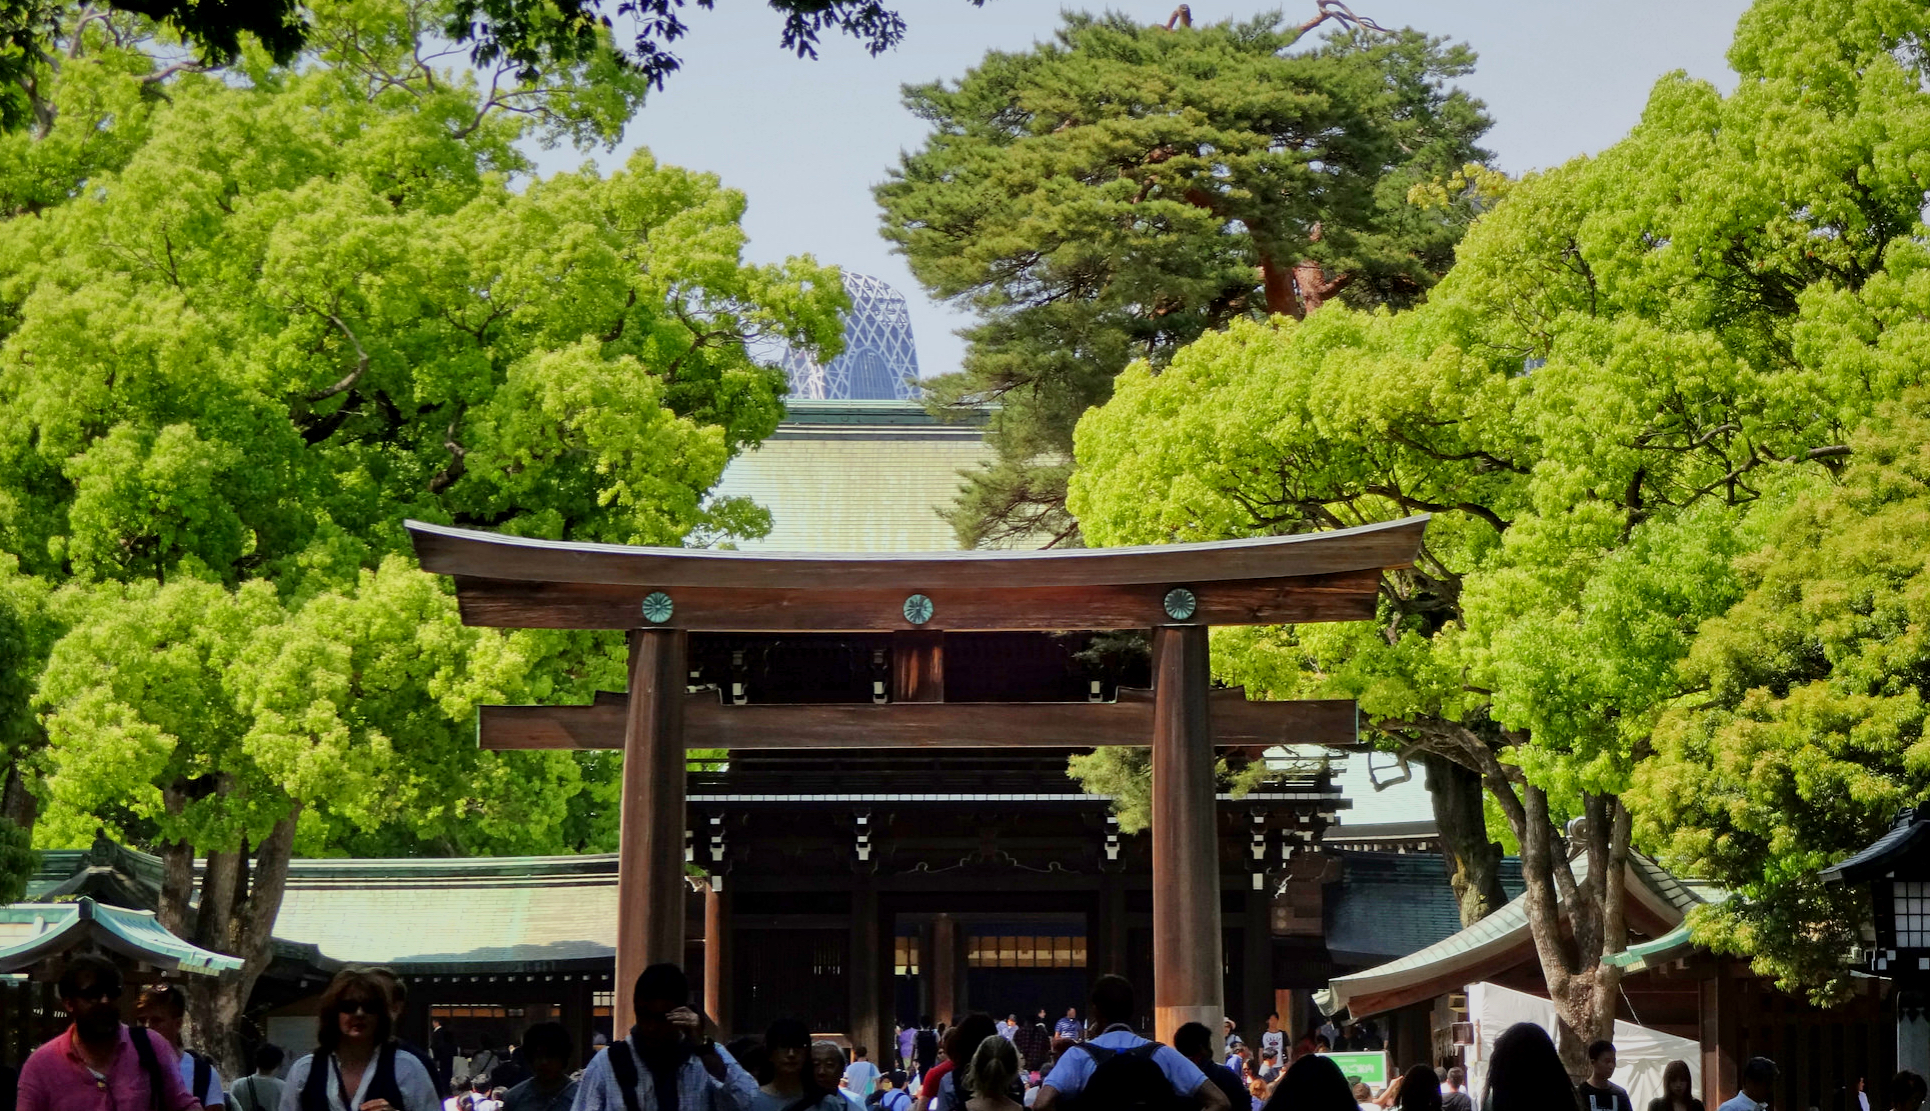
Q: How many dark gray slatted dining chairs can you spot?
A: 0